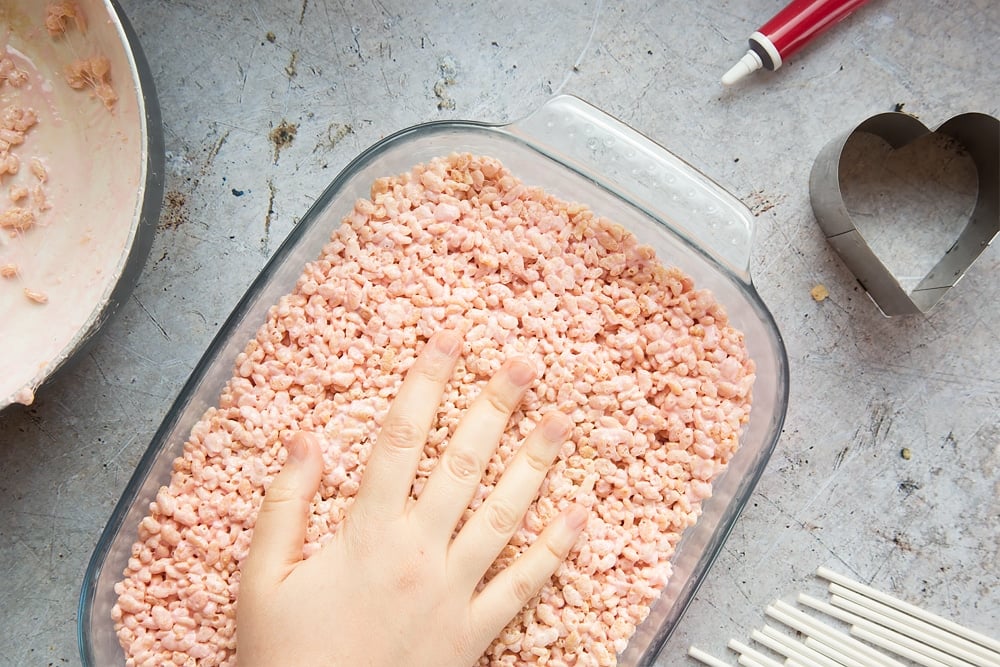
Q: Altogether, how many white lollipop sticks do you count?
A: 14